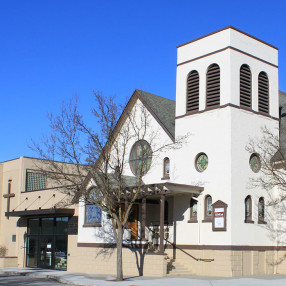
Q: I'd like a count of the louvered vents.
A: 4